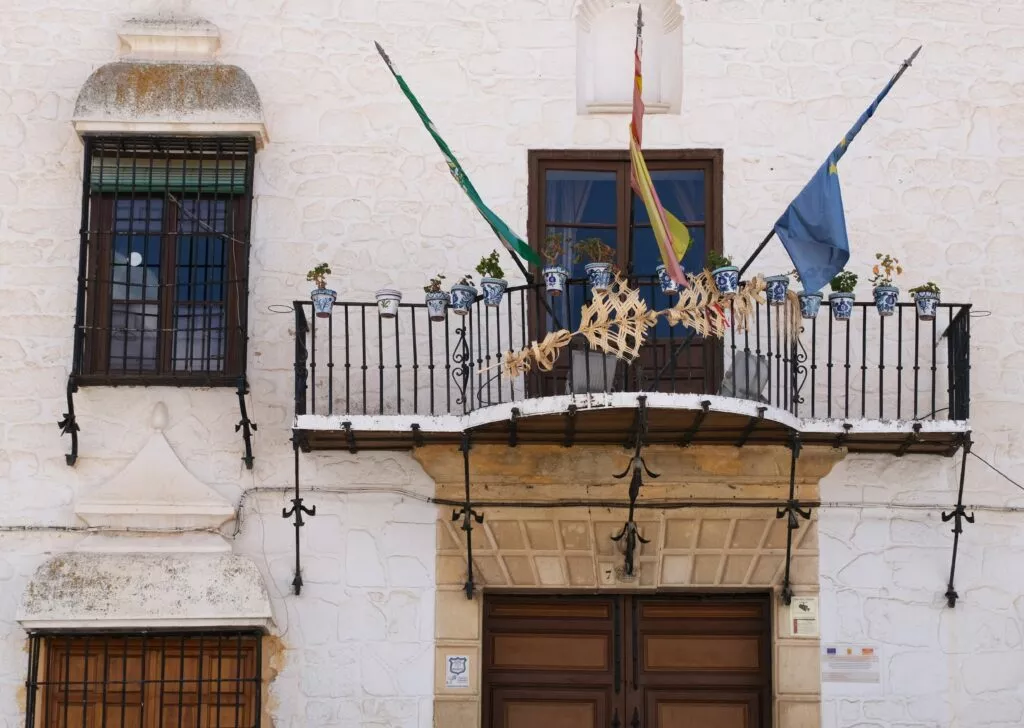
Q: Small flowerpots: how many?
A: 14